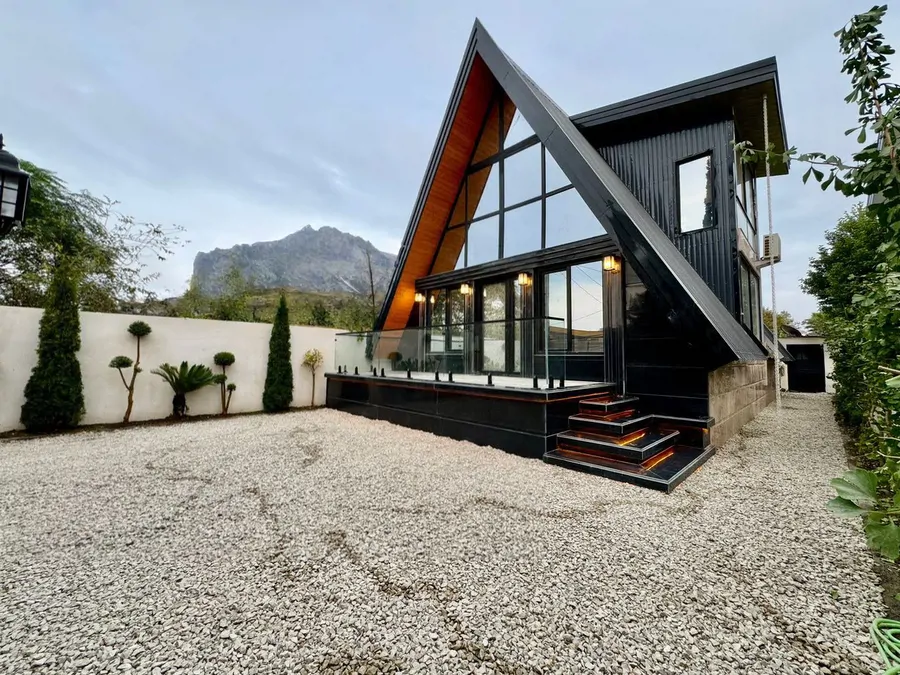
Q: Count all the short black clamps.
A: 13